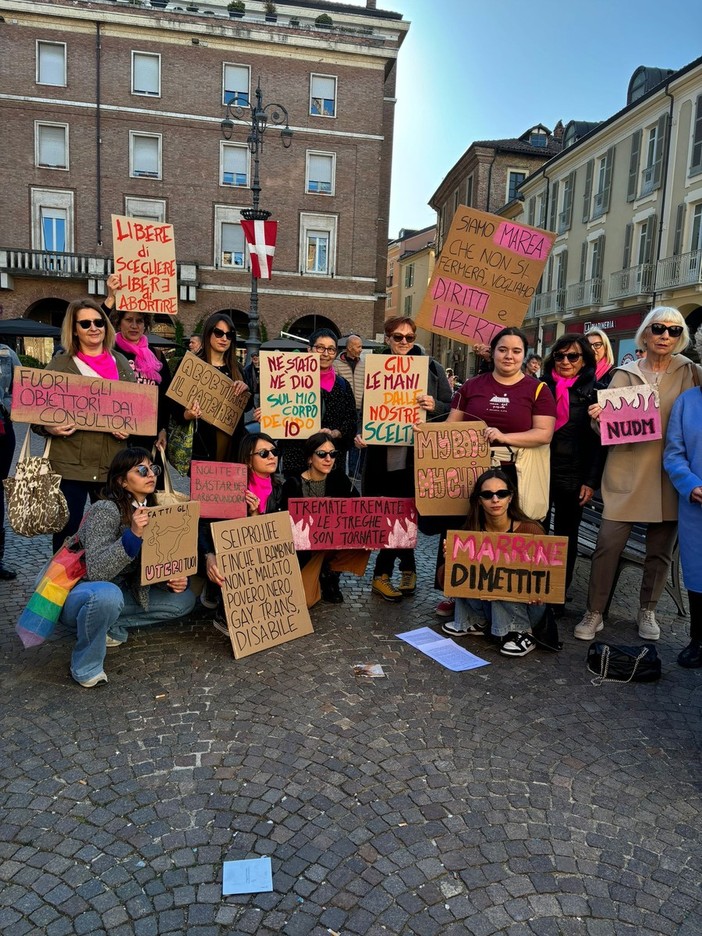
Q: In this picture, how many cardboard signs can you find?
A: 13